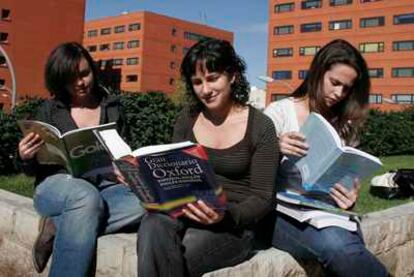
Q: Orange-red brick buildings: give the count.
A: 3